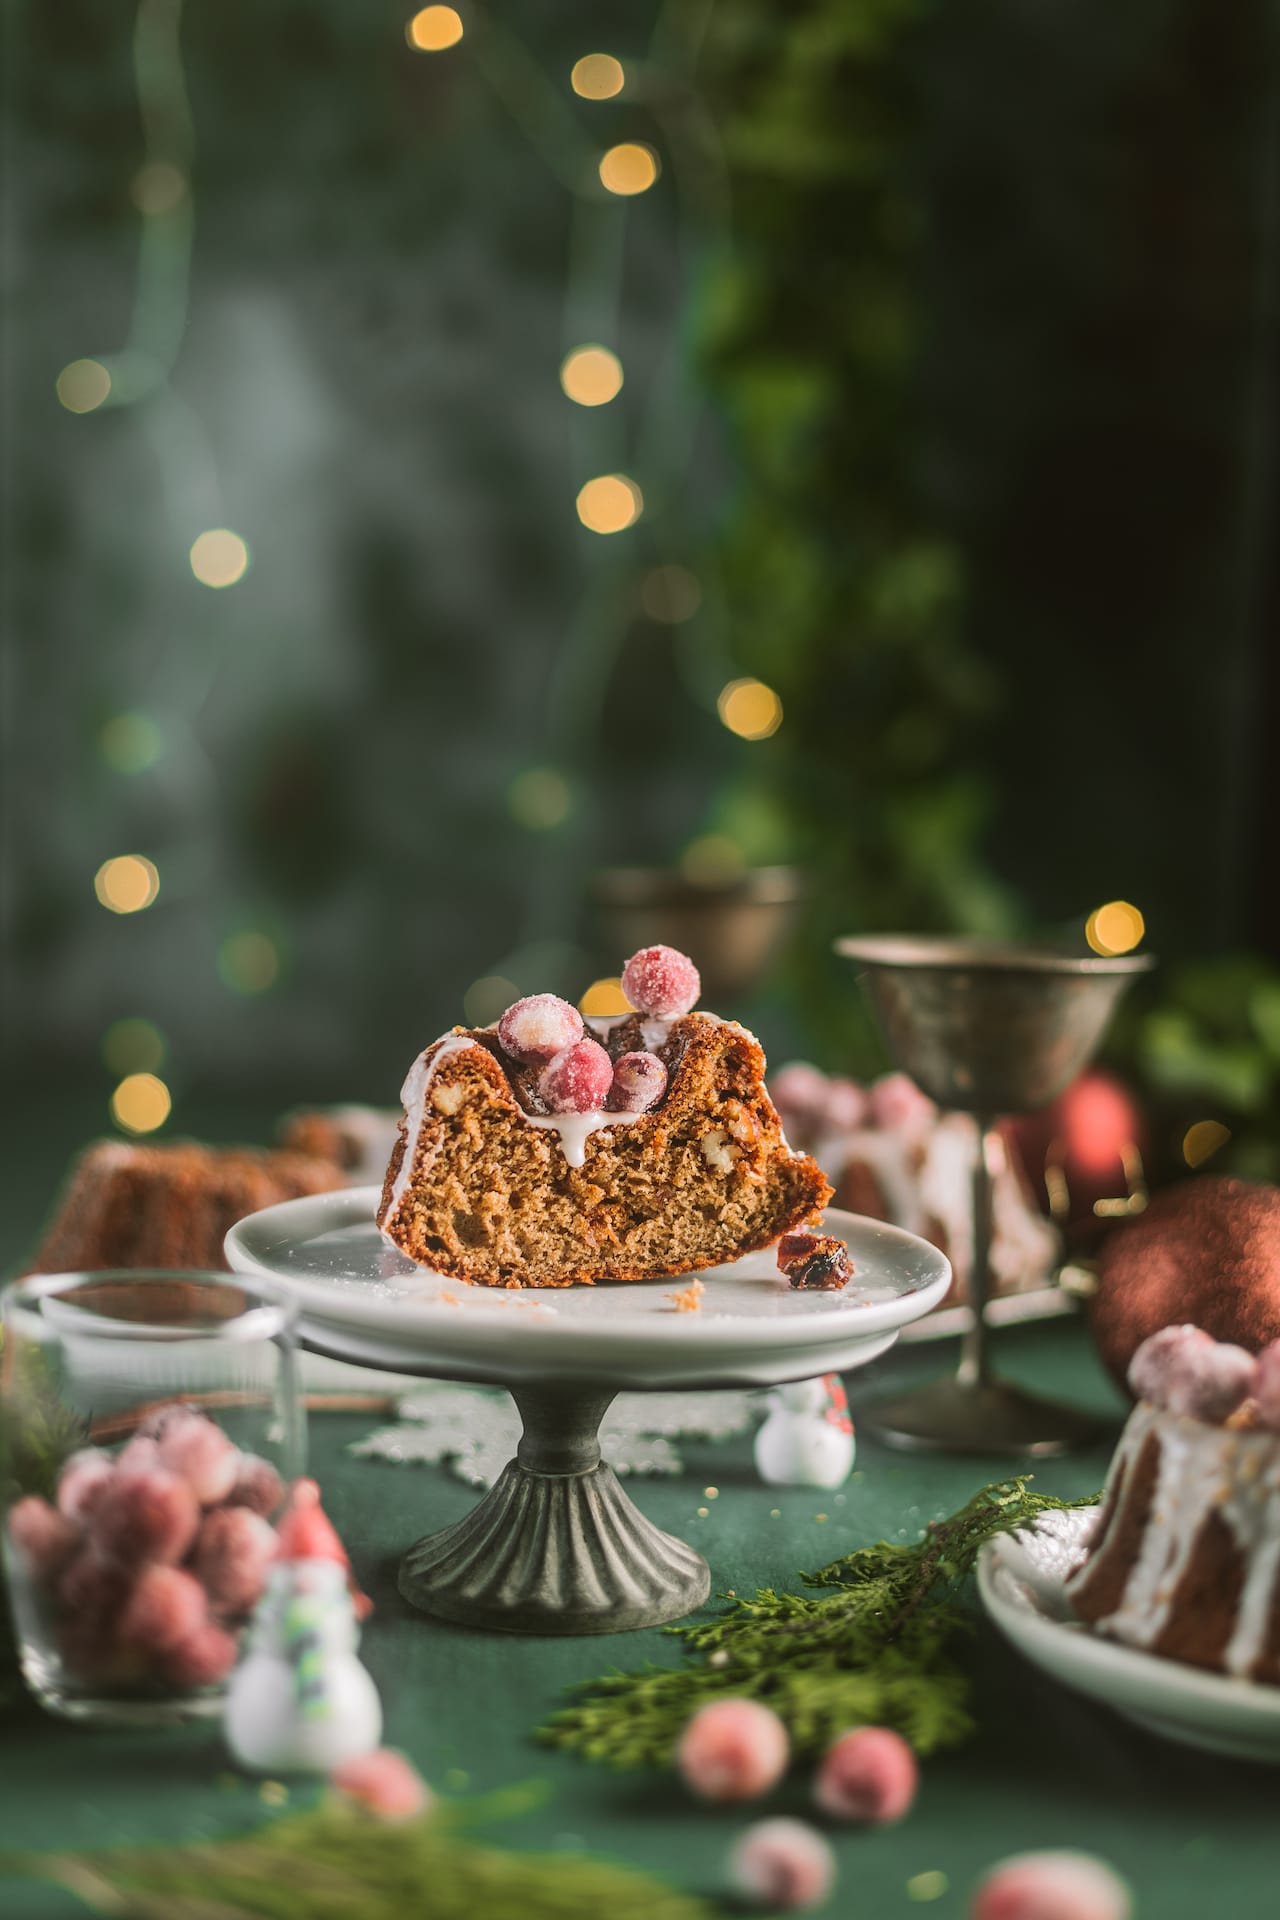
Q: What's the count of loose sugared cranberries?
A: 5